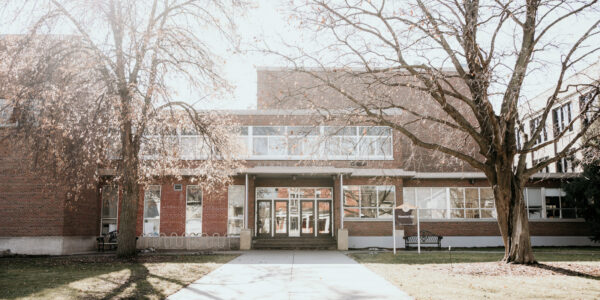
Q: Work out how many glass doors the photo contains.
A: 4